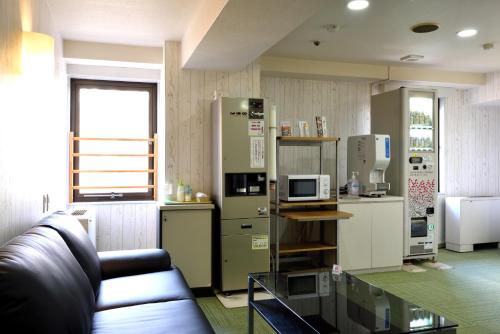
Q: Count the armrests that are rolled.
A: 1